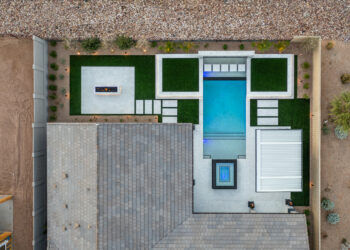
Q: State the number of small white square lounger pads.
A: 5